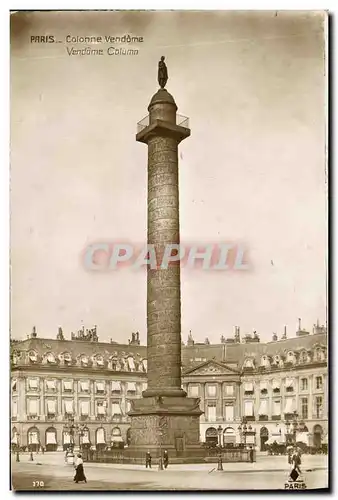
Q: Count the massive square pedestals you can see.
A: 1